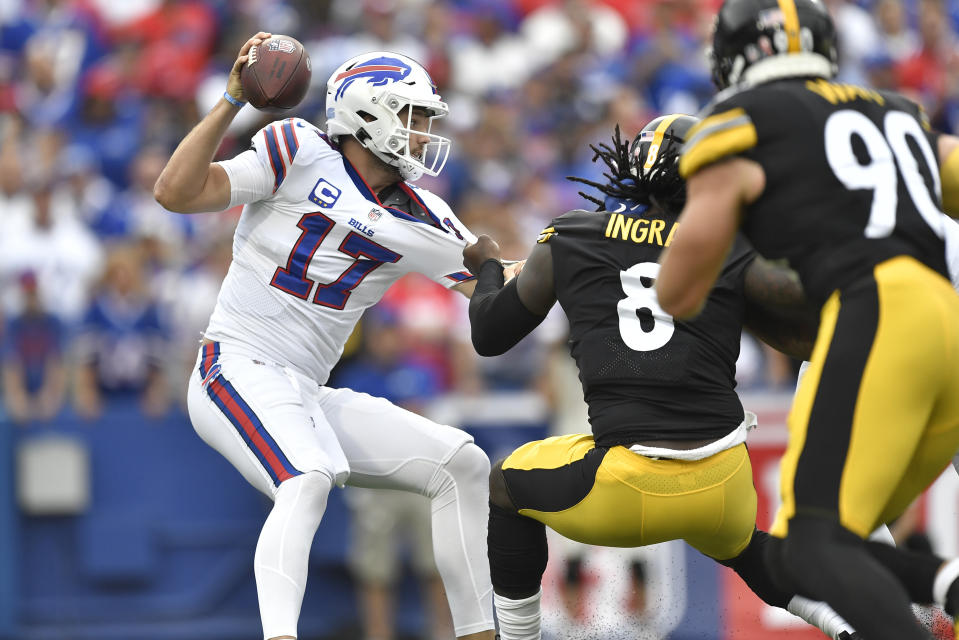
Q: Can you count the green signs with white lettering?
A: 0